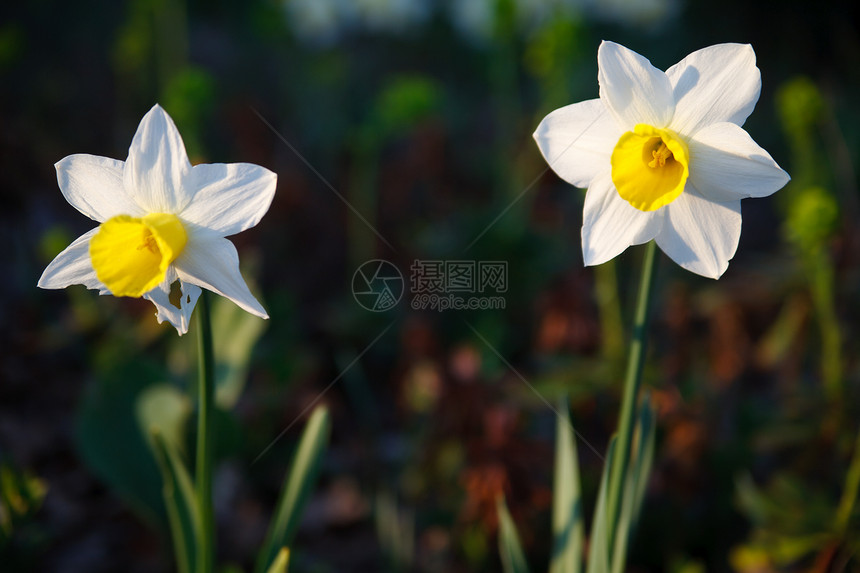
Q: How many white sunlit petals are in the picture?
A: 12